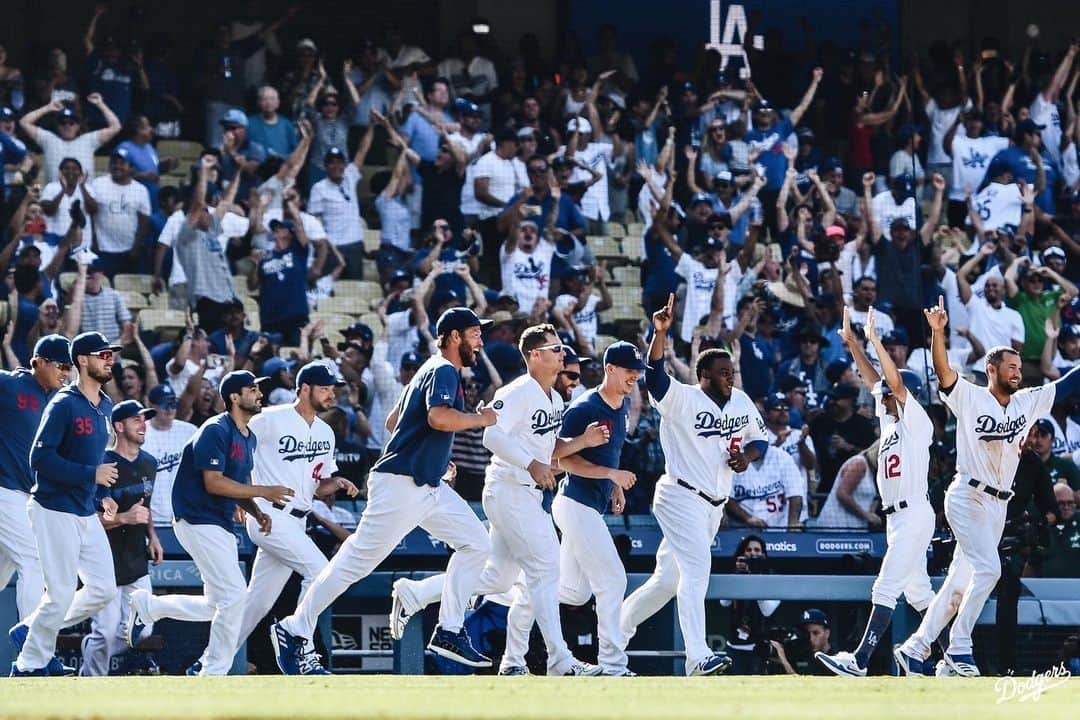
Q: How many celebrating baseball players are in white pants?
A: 12